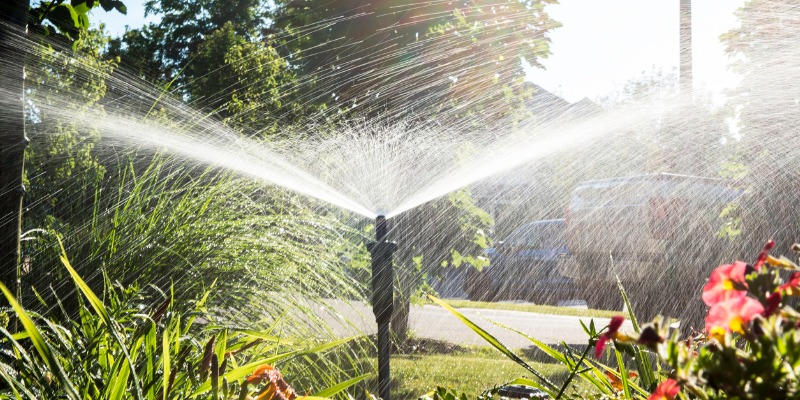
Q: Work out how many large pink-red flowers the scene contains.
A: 2